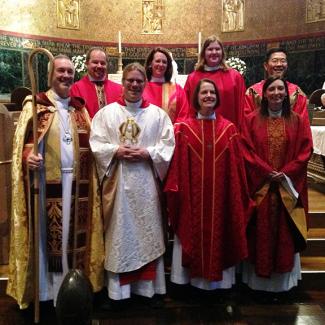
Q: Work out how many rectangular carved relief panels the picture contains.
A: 4